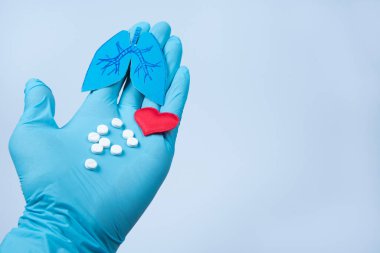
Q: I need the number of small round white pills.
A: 9